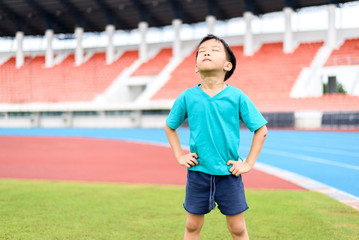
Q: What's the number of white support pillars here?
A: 10